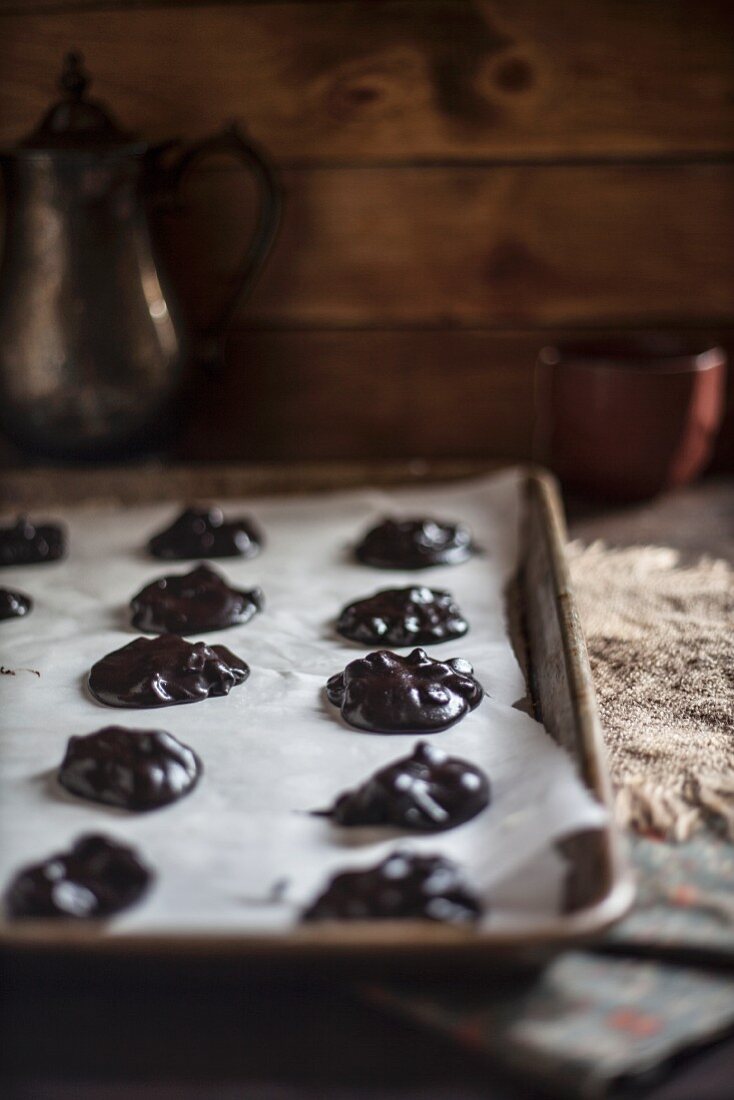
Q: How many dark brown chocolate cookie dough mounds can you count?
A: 12